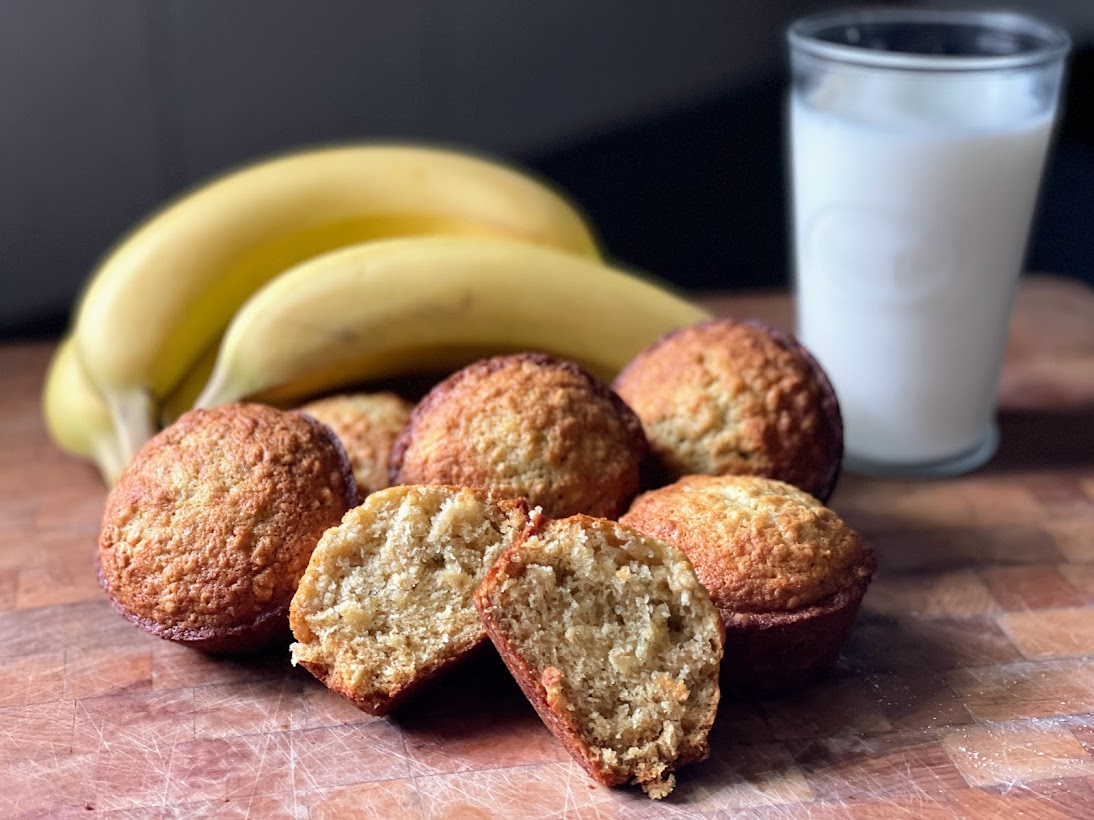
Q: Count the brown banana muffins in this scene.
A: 6